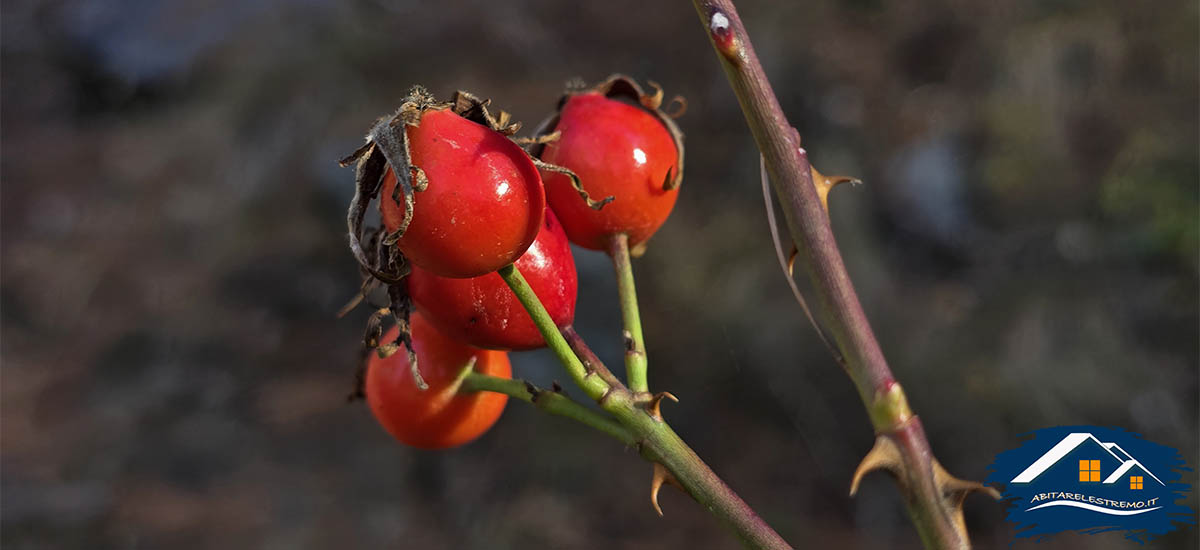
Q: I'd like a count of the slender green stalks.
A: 3